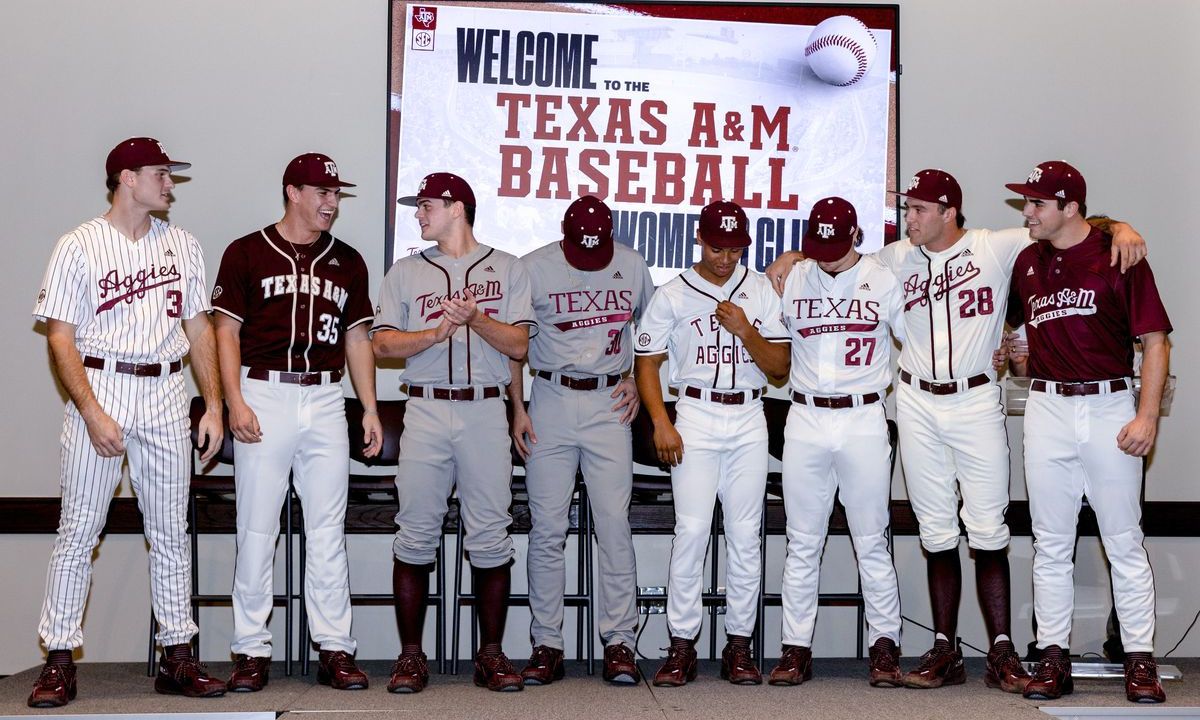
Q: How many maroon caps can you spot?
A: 8